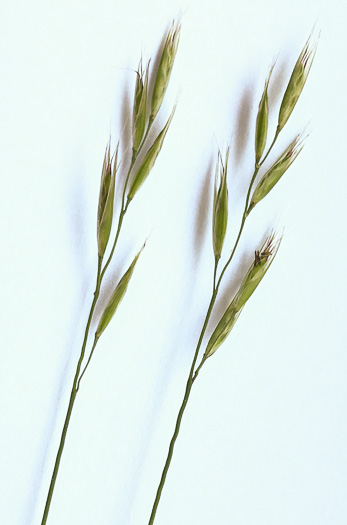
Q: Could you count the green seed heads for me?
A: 10